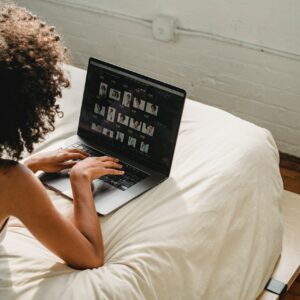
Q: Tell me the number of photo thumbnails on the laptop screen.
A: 15